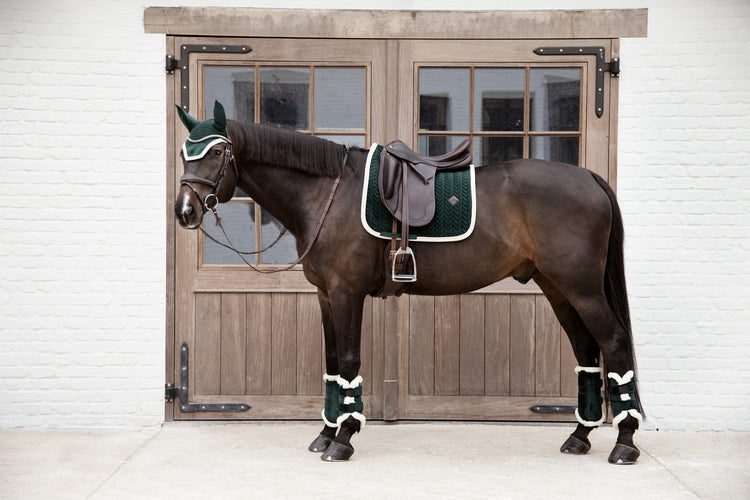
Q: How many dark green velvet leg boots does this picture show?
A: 4